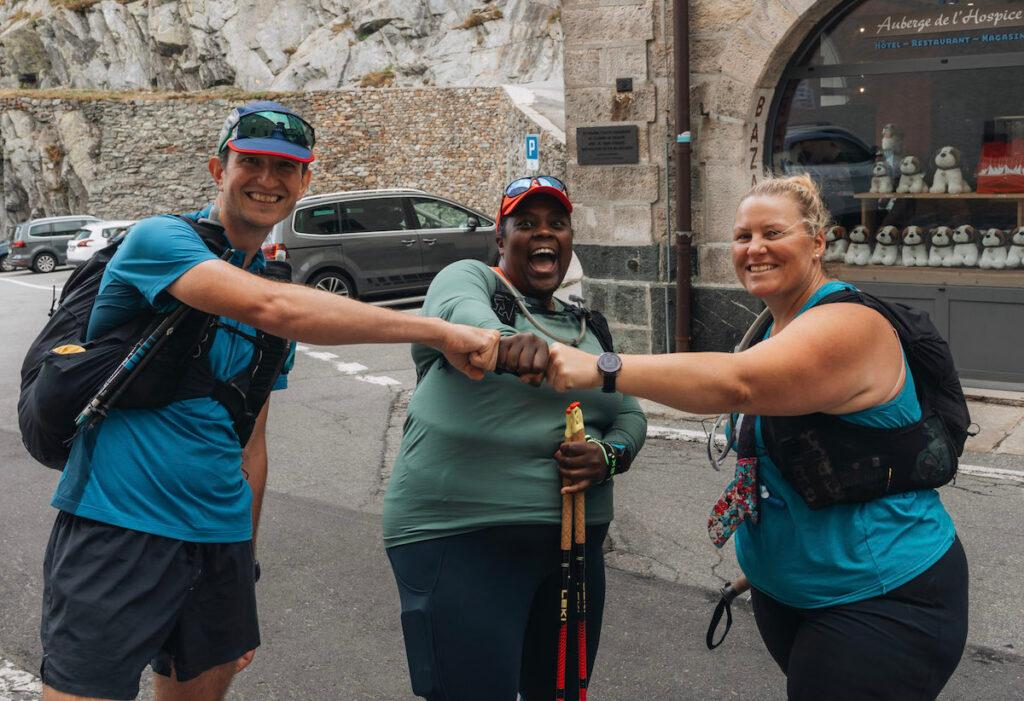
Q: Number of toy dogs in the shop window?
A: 11